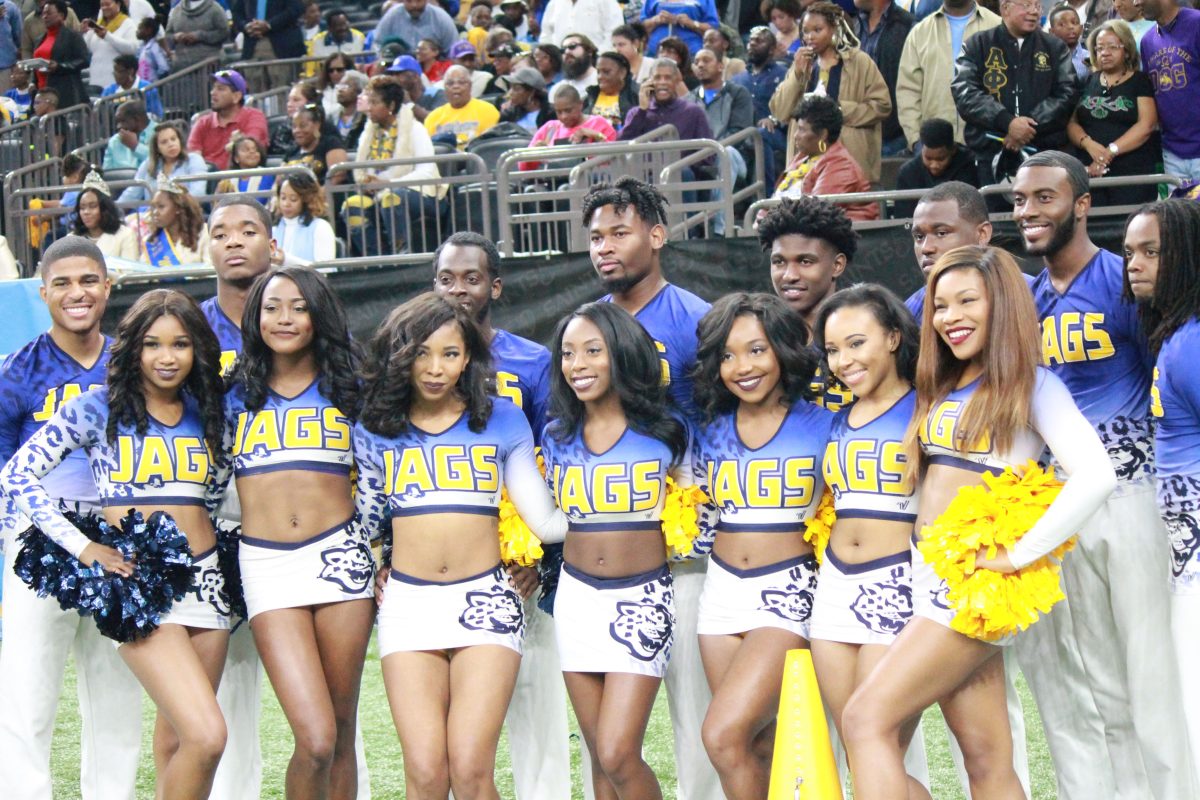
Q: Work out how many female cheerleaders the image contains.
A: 7